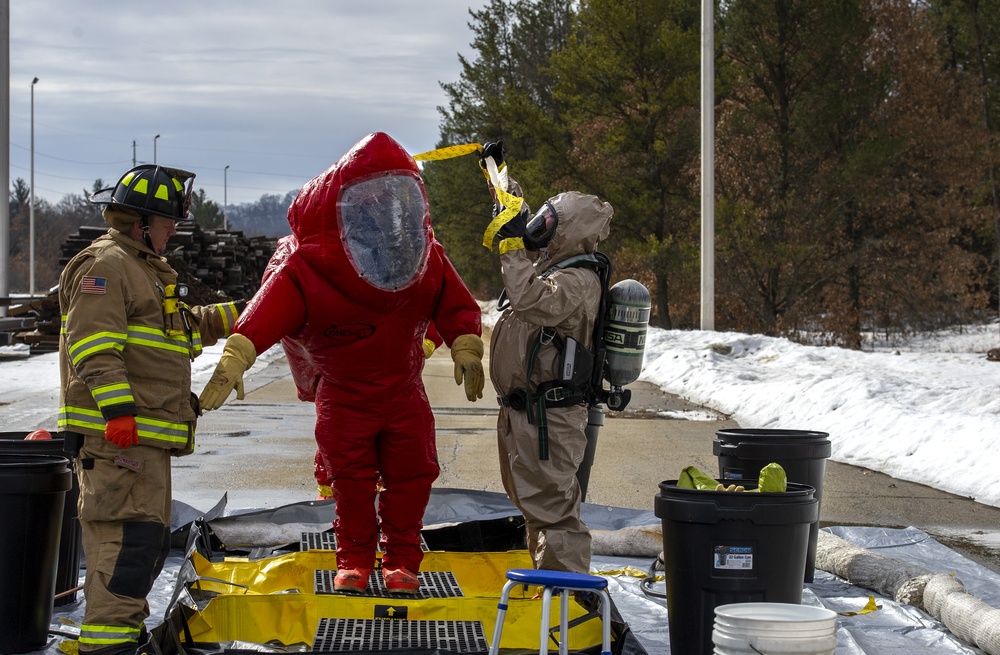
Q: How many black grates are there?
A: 3